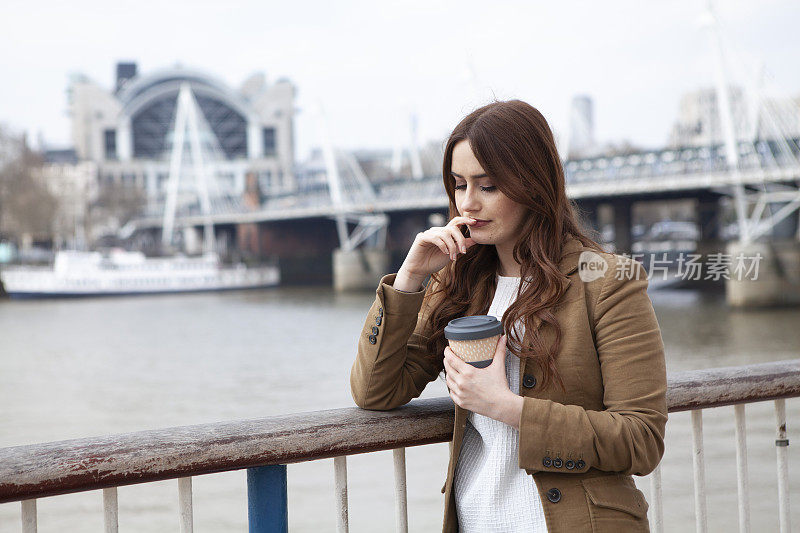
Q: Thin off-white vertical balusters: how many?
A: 9